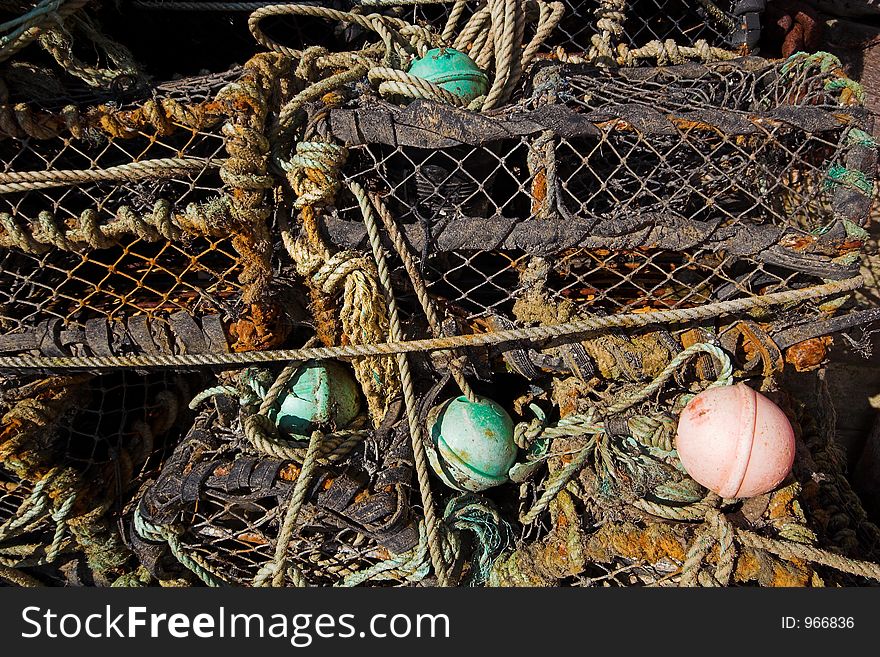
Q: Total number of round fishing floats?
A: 4